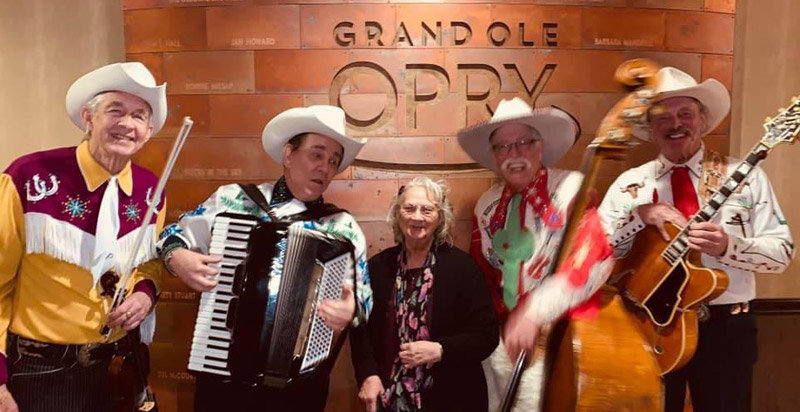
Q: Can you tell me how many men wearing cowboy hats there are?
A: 4